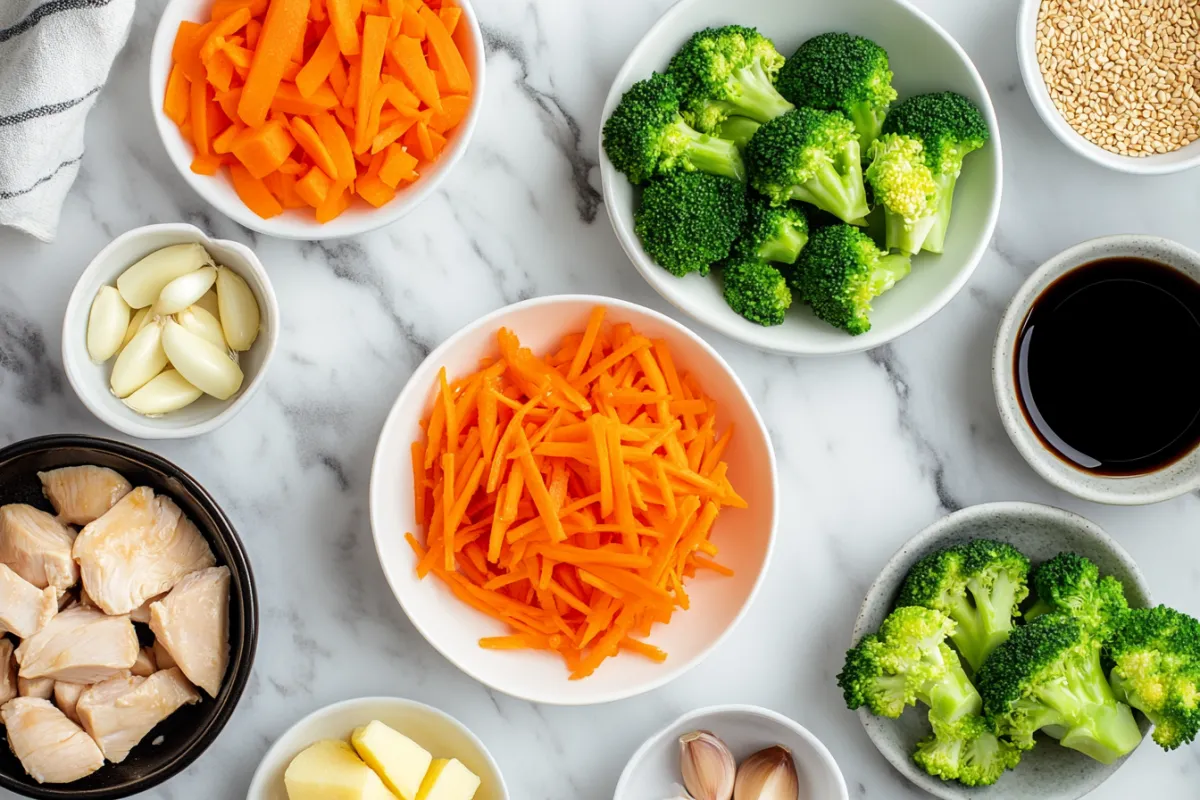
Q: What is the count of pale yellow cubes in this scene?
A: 3